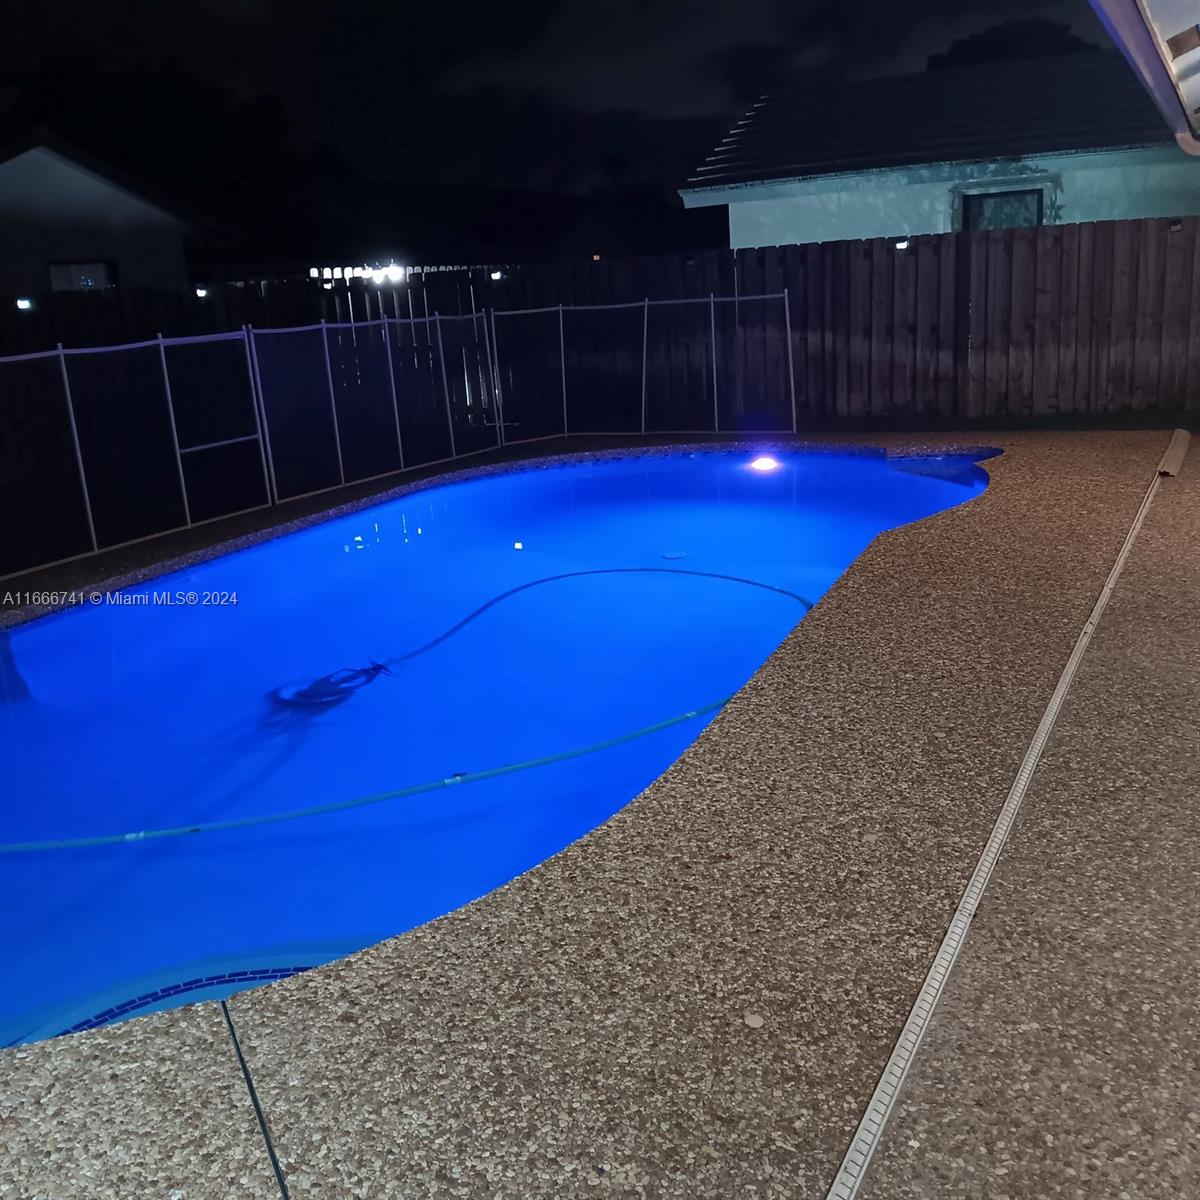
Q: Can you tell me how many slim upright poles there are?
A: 13